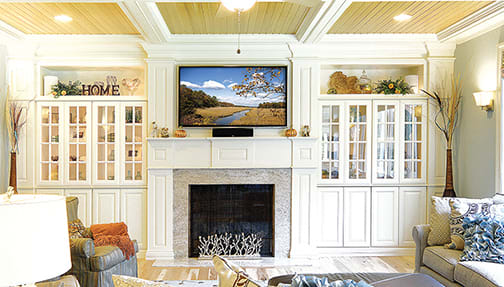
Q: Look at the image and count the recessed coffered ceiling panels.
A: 3